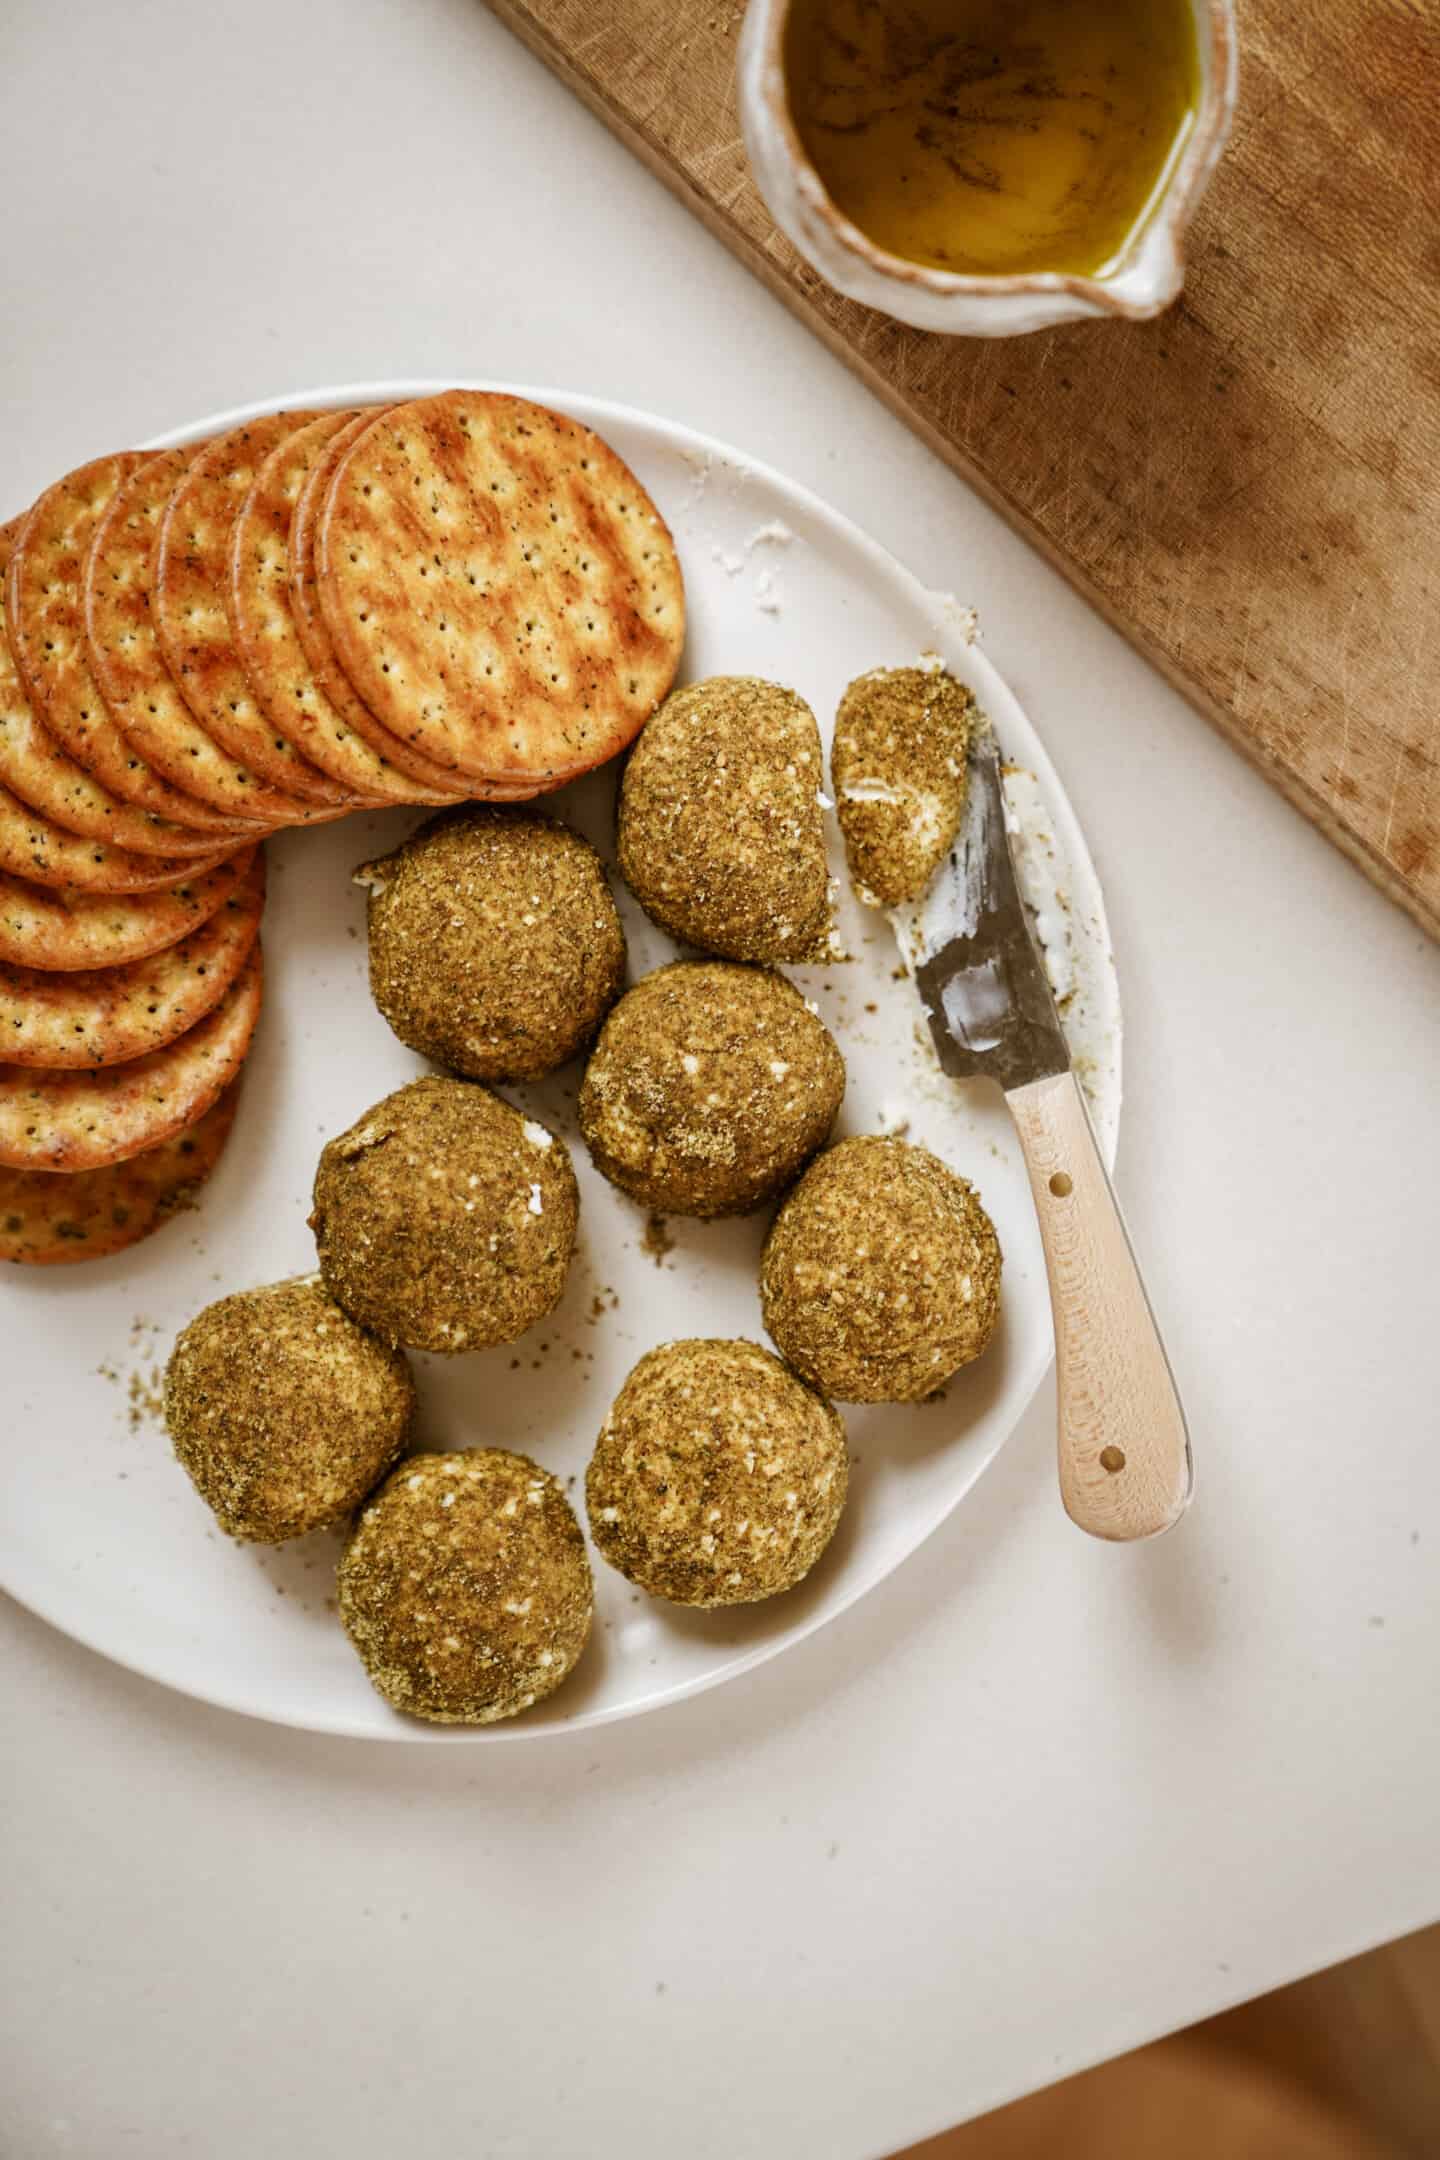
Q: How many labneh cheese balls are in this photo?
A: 8